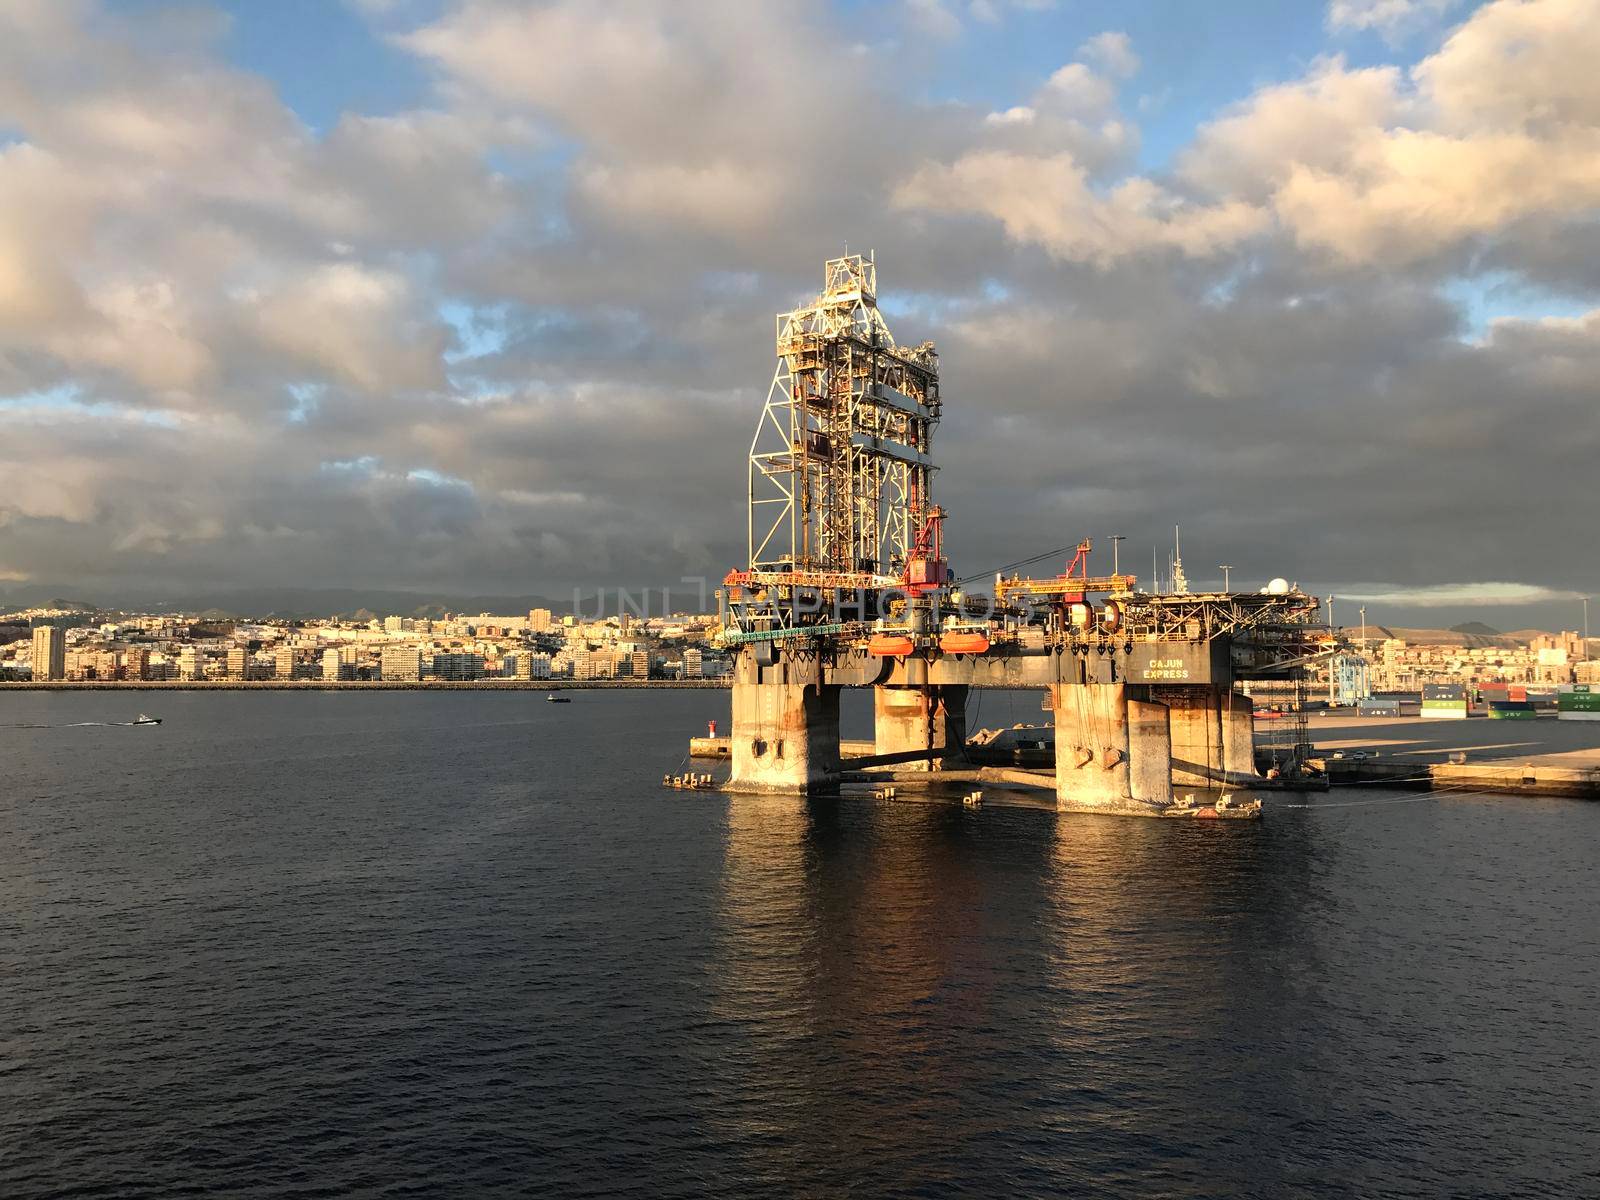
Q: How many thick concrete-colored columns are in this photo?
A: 4